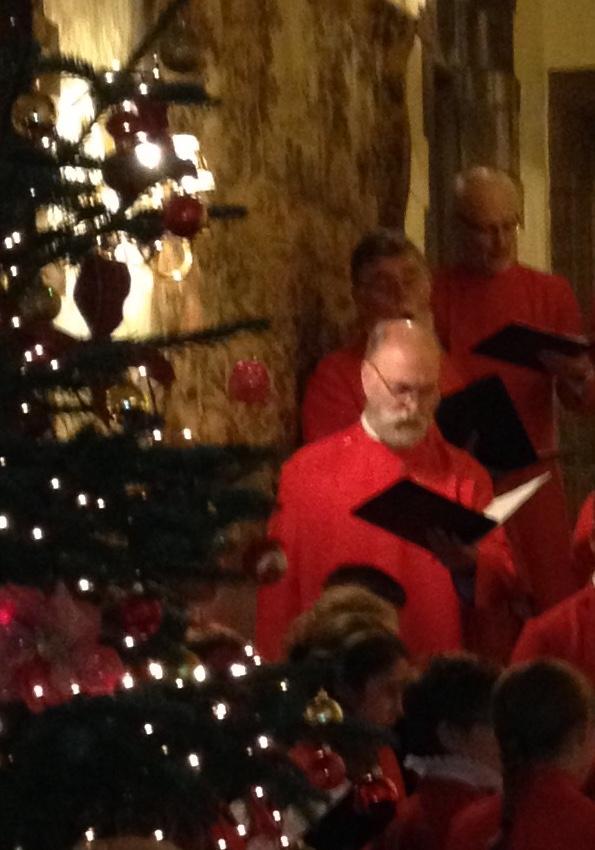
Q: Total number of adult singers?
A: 3